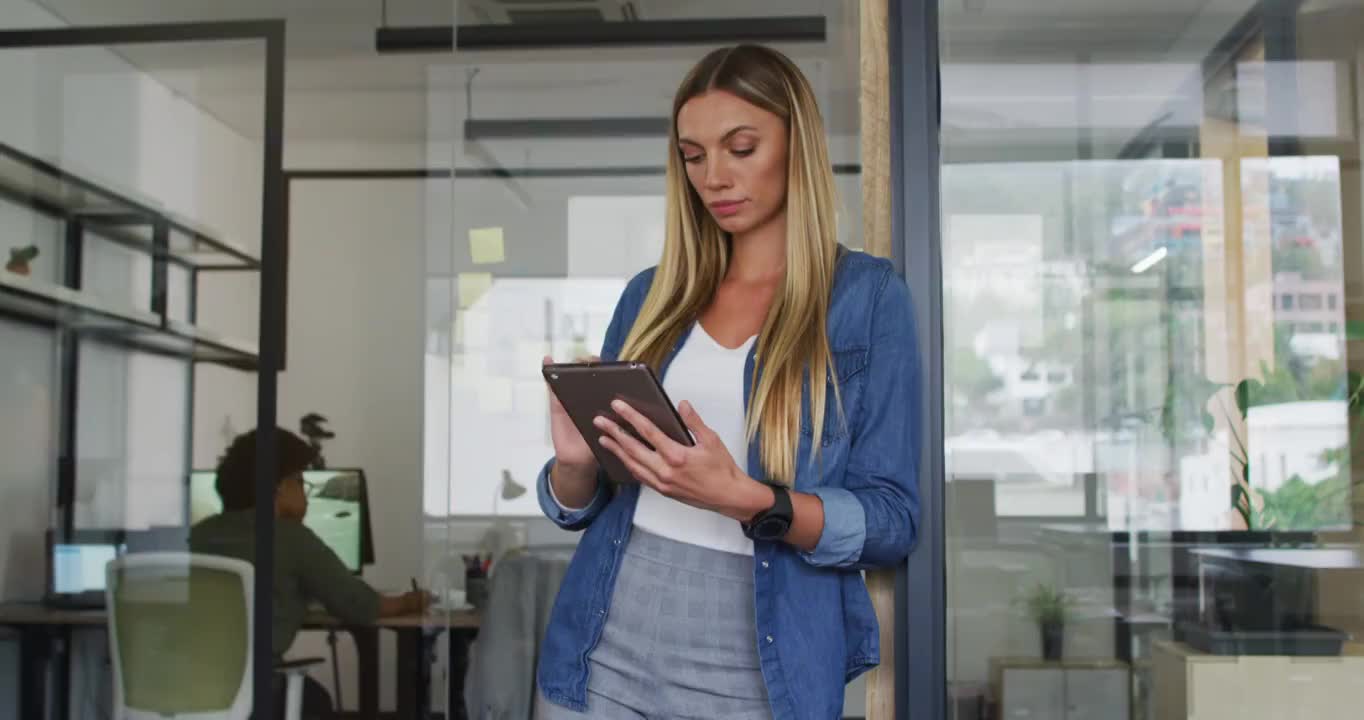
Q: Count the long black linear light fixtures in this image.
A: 2